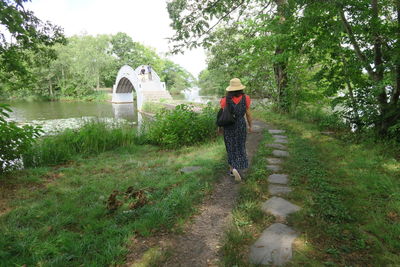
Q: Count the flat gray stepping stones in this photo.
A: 11